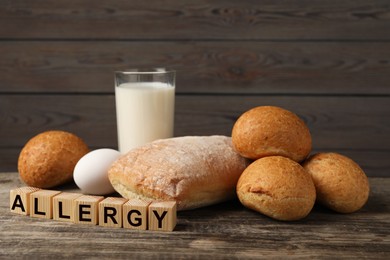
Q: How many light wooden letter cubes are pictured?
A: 7